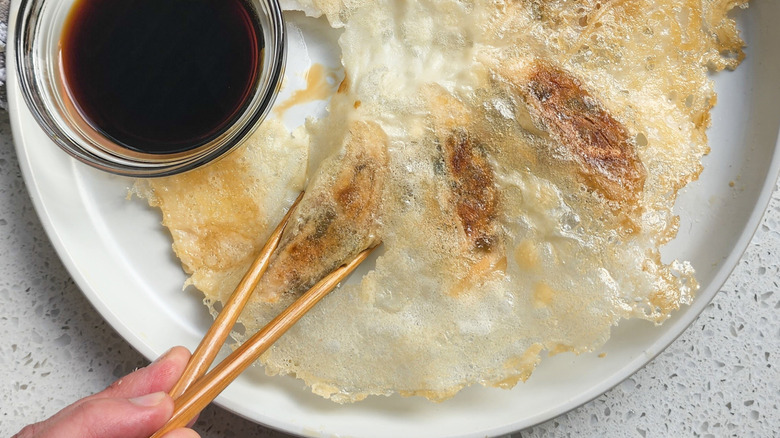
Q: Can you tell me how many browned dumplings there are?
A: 3